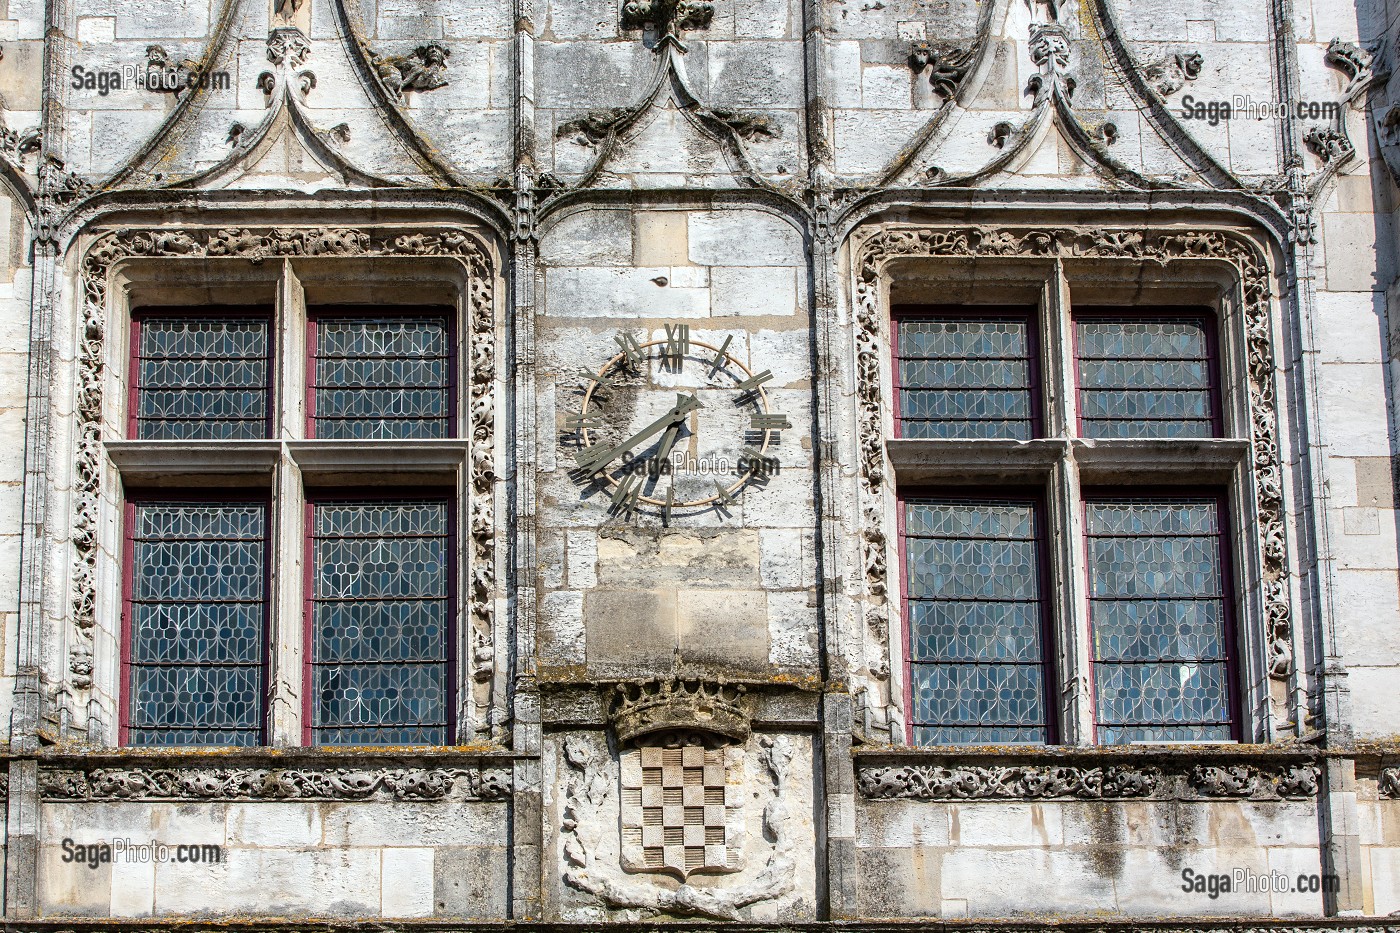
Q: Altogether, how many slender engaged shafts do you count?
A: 4